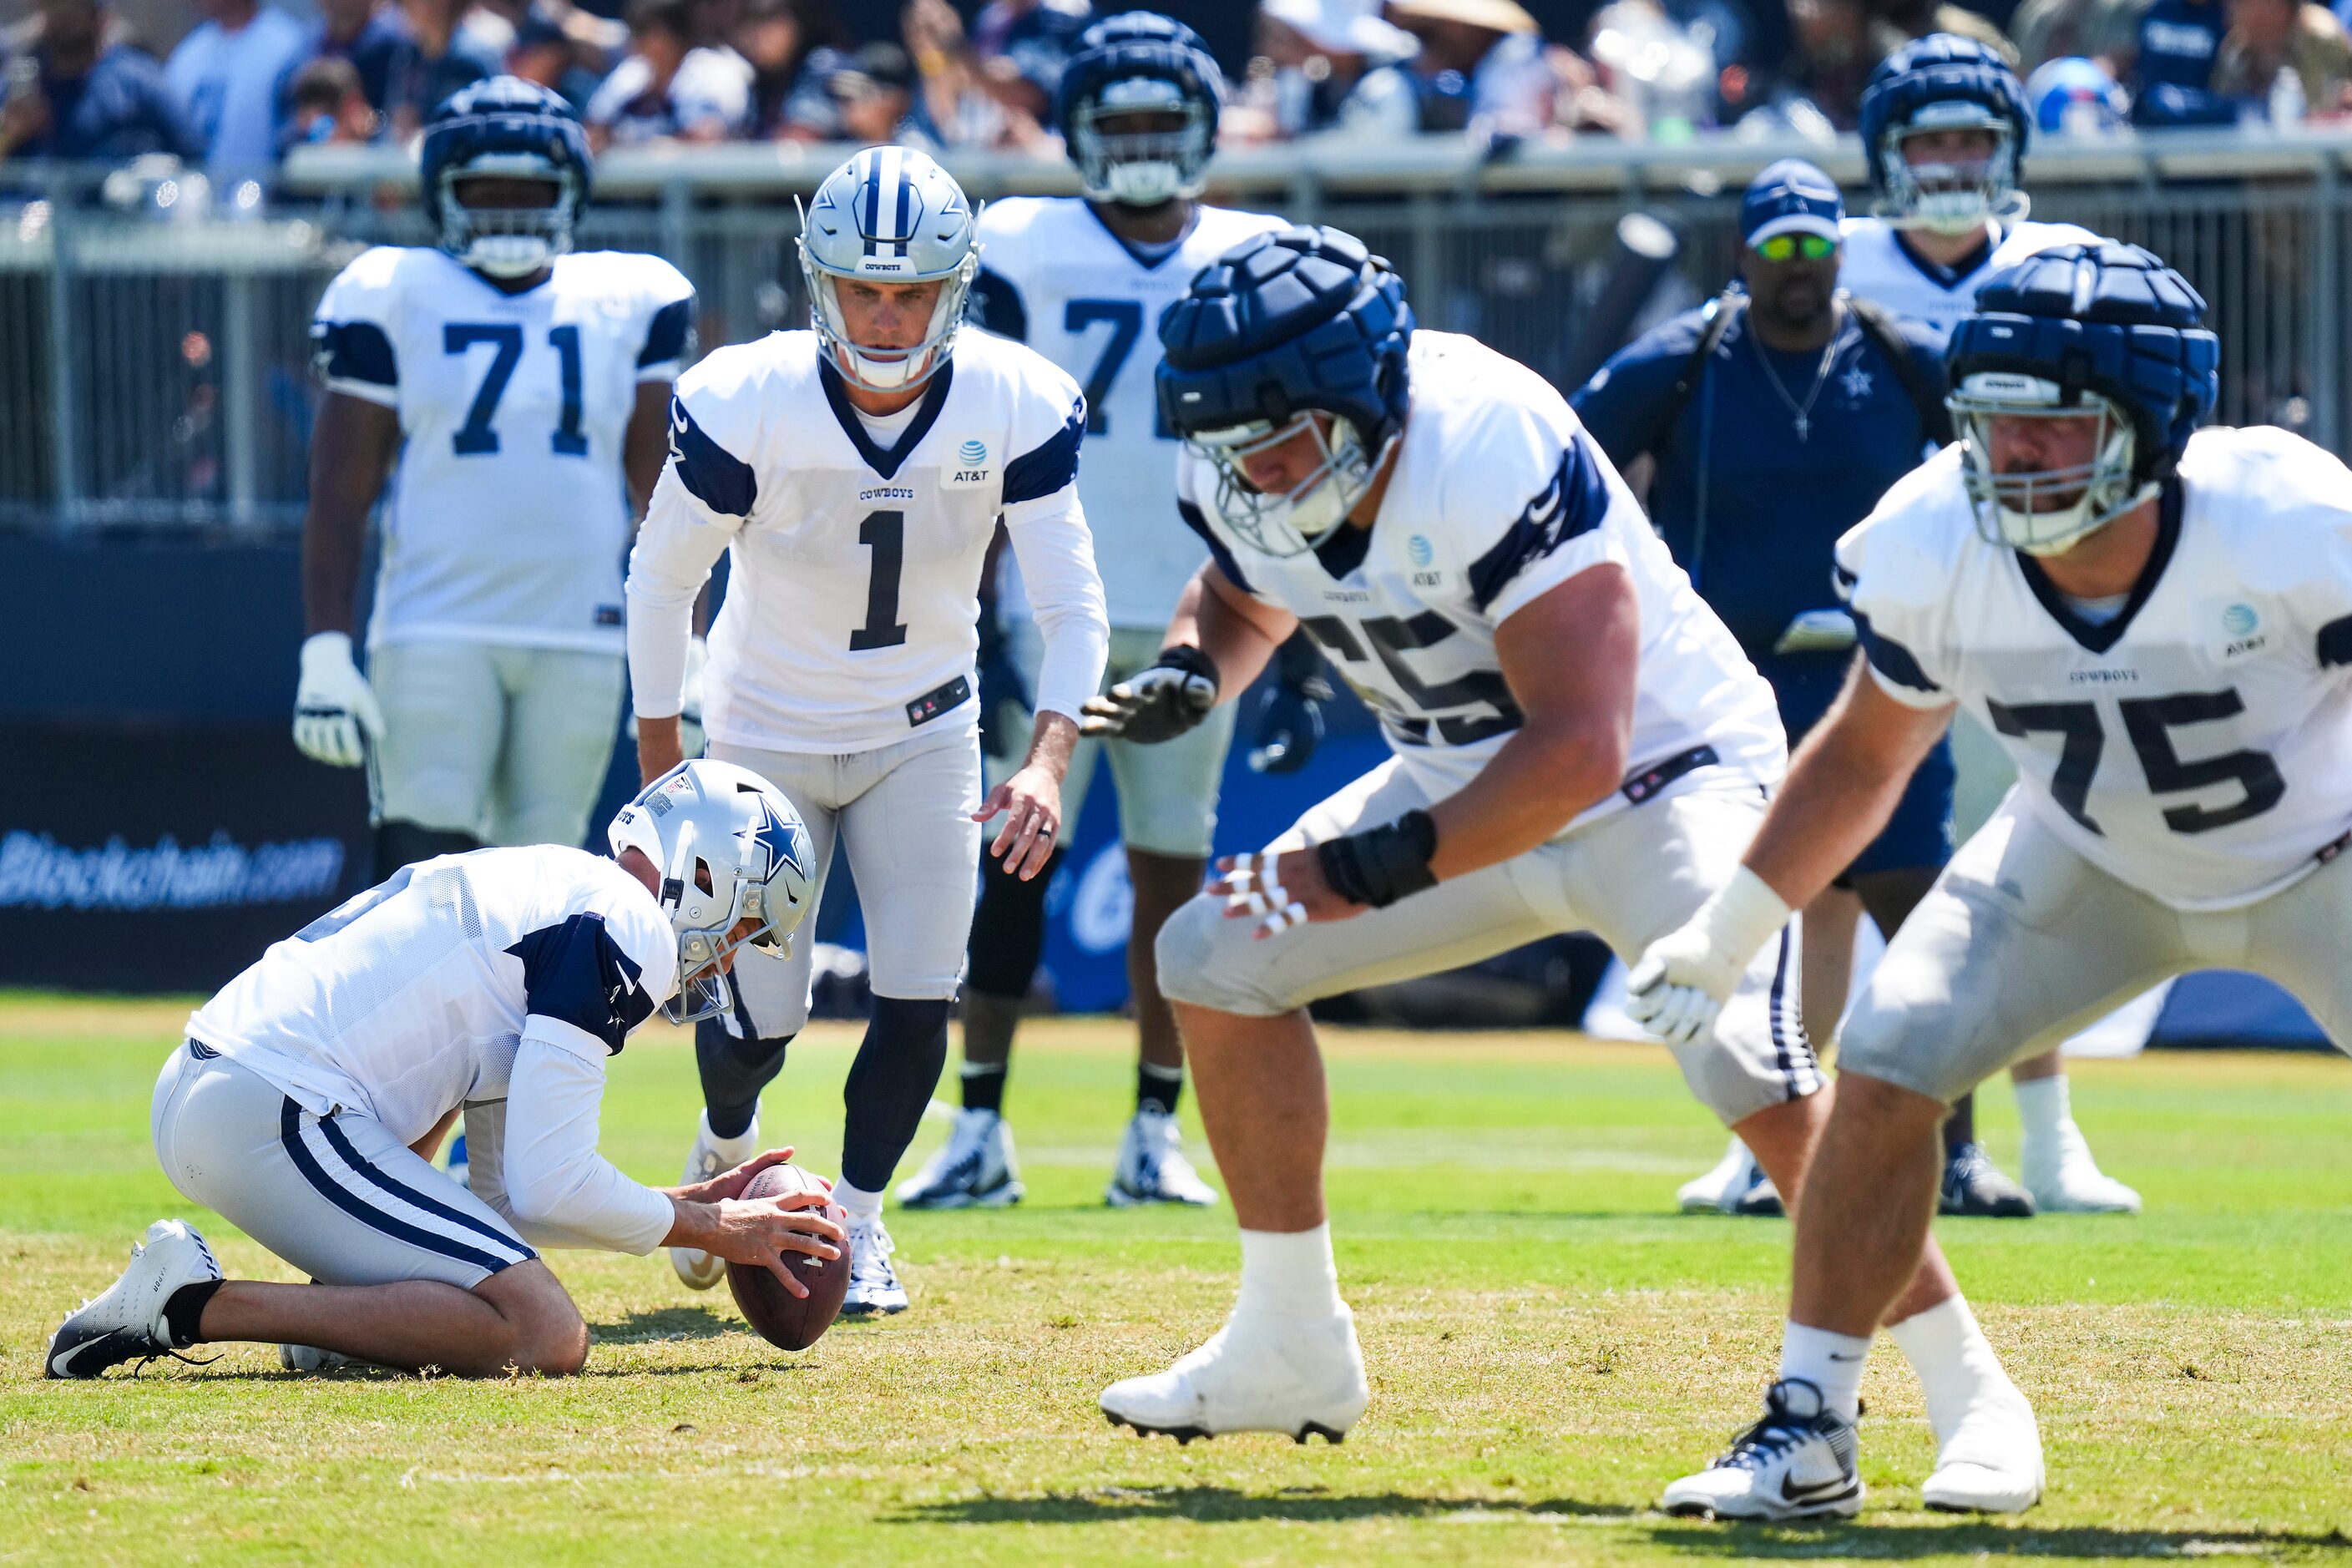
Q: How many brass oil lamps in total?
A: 0